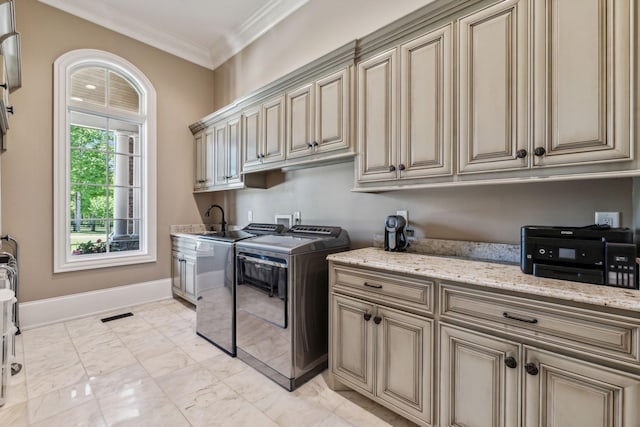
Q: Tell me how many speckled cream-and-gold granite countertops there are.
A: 2